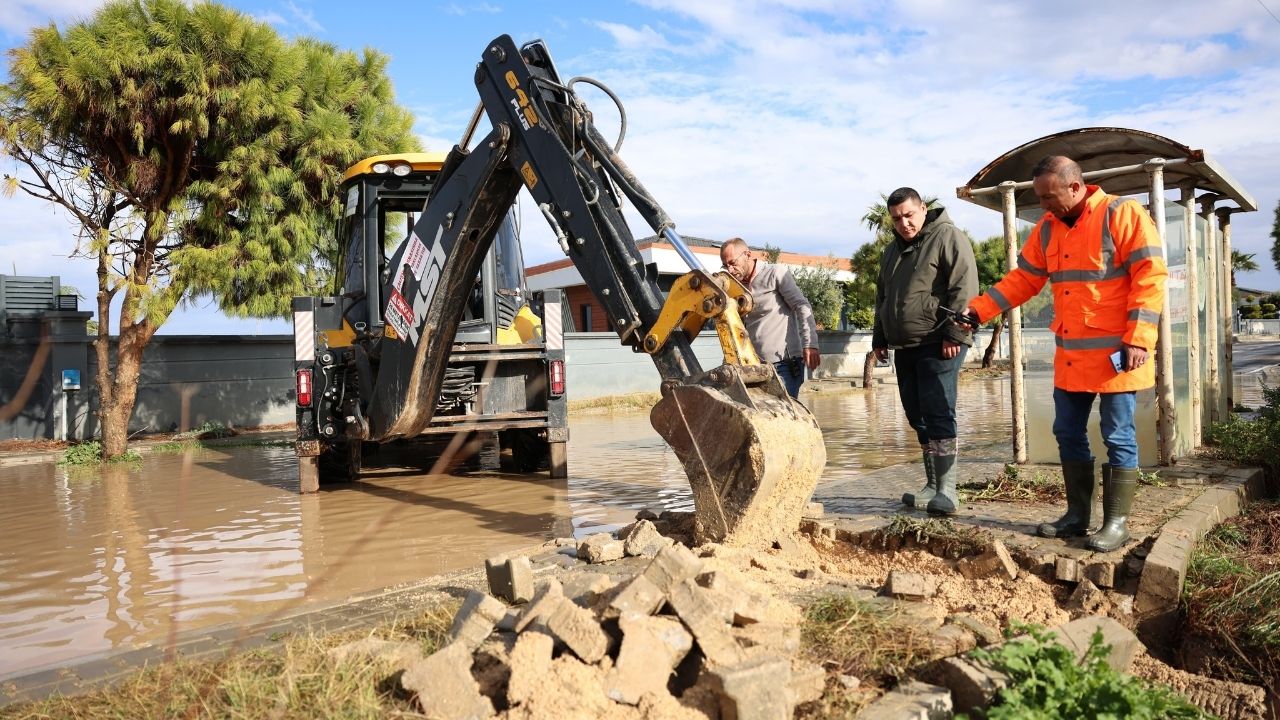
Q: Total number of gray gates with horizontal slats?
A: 1